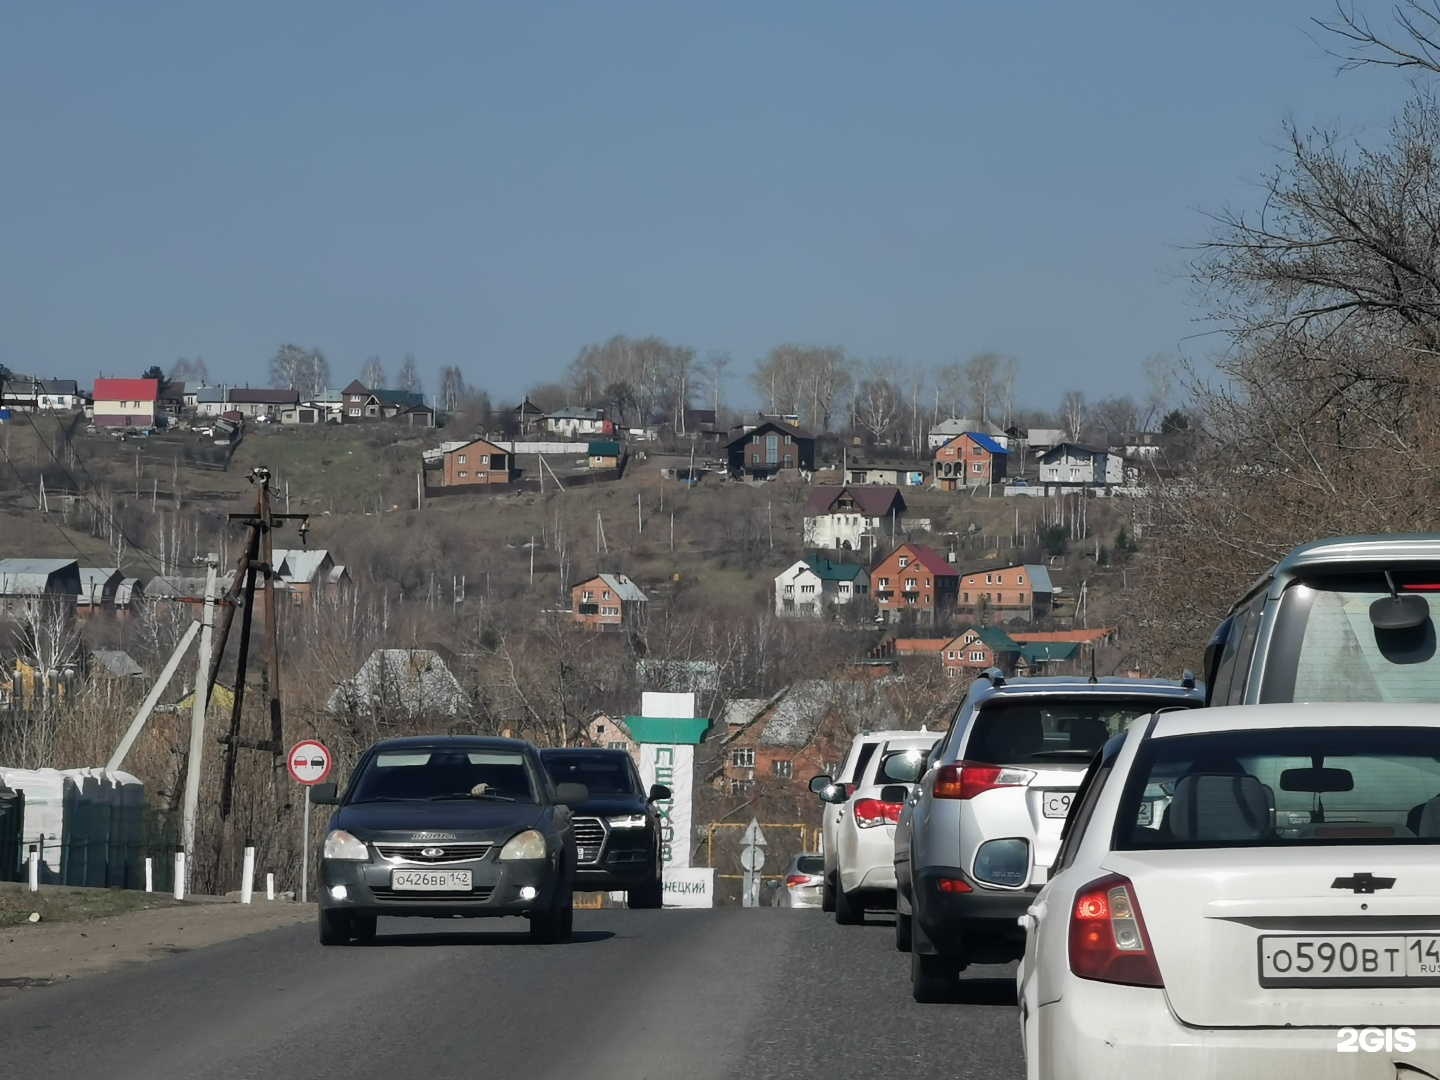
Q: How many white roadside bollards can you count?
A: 5